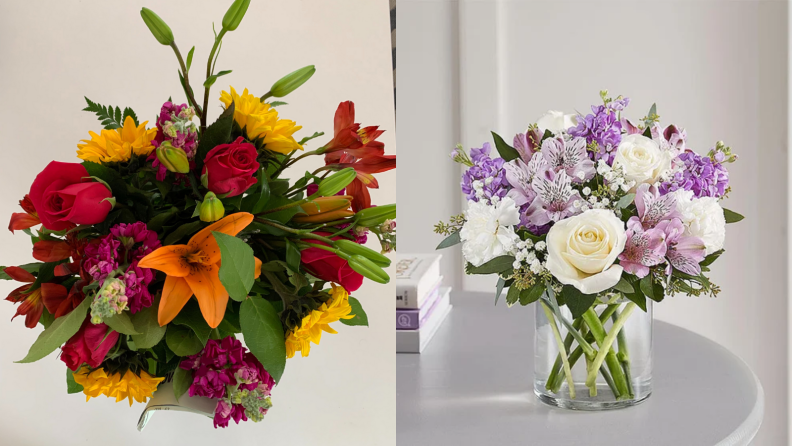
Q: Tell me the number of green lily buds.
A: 9